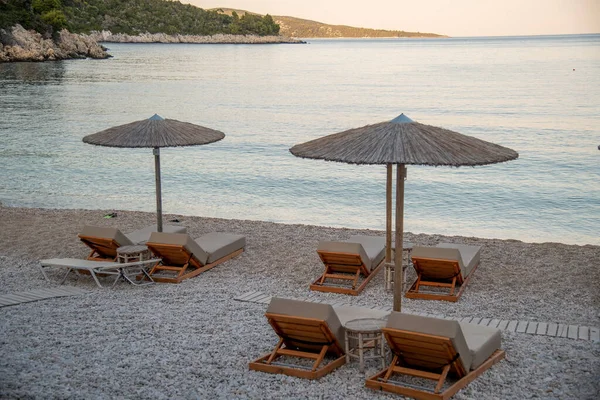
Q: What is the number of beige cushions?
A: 6